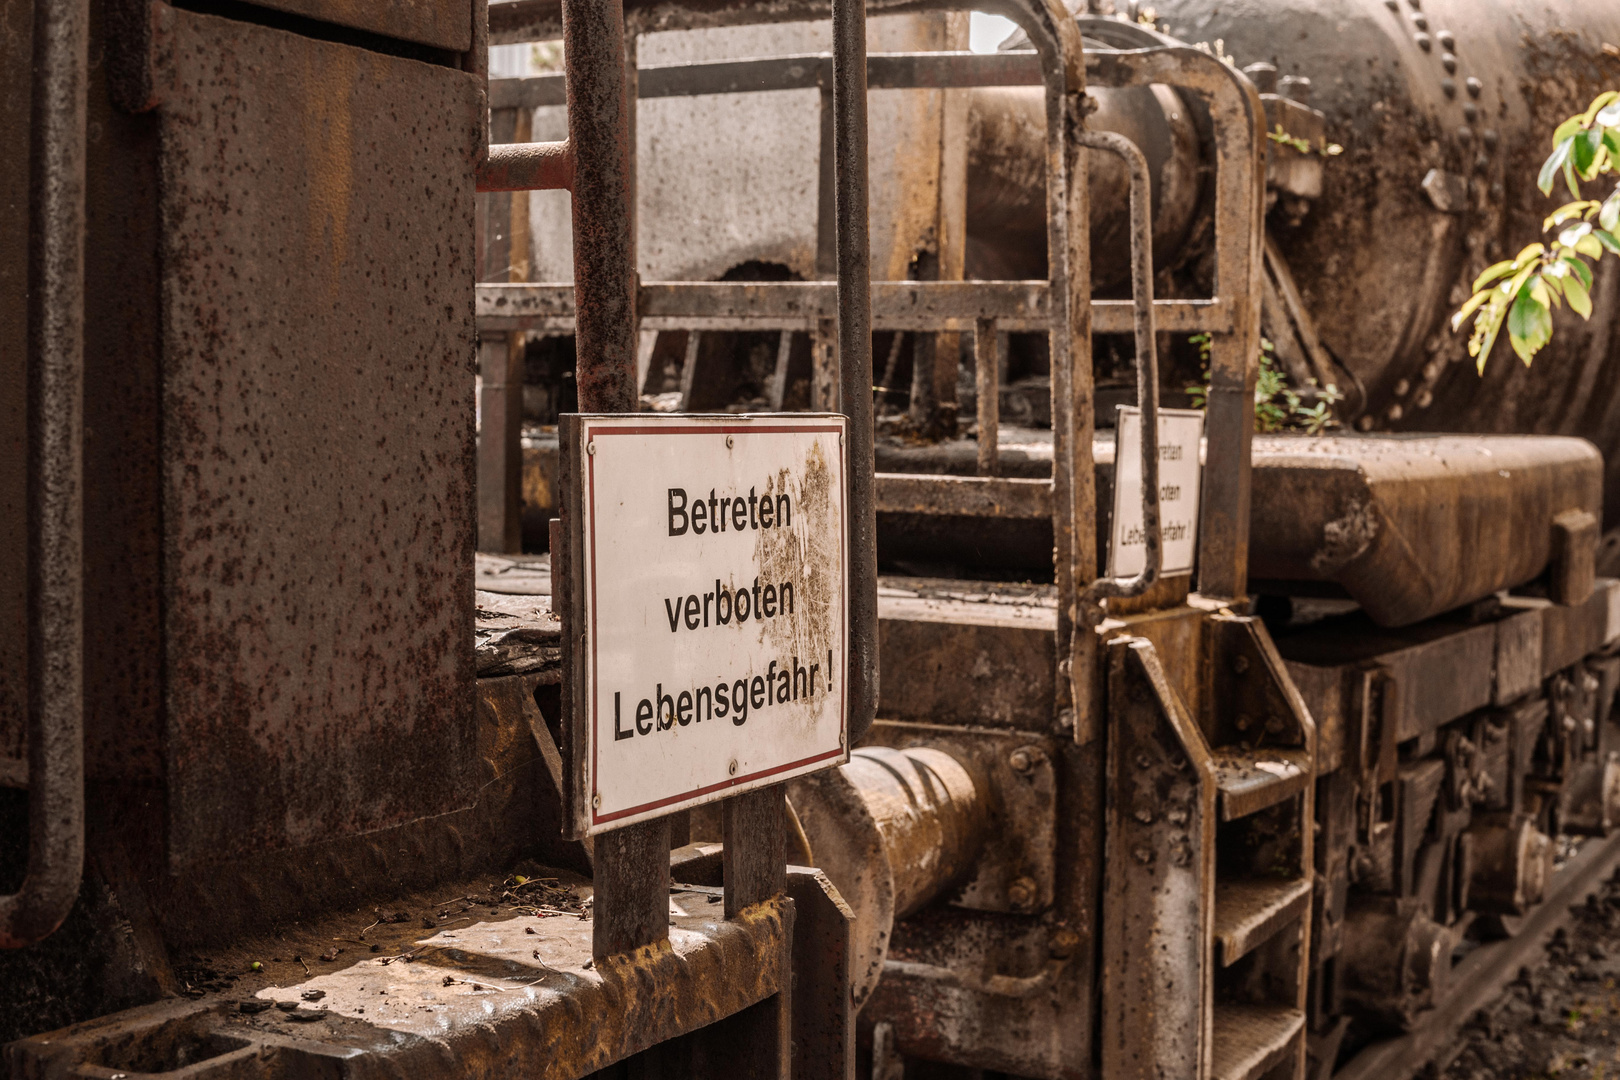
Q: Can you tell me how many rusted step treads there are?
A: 3